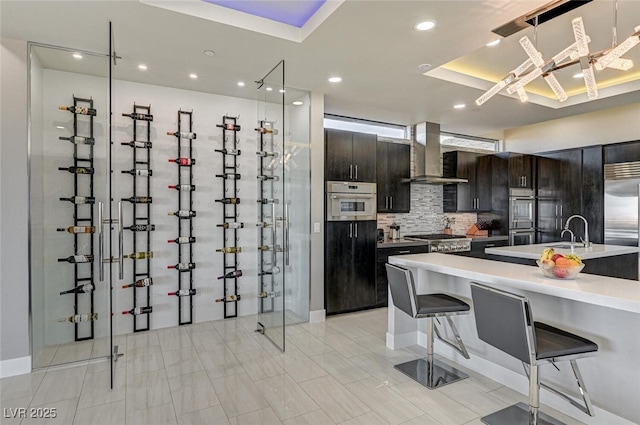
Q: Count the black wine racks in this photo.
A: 5